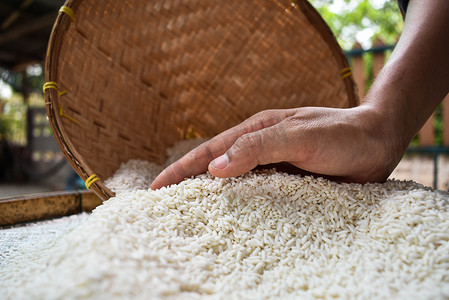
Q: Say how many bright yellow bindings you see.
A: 4